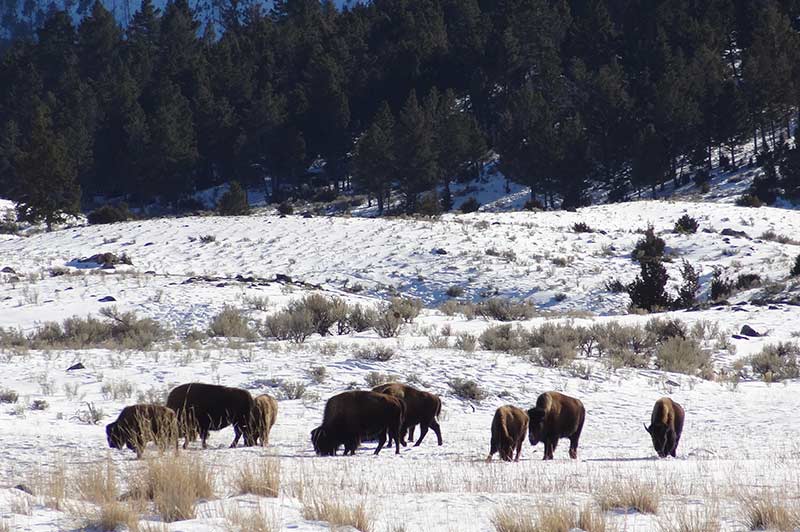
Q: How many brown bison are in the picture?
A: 8